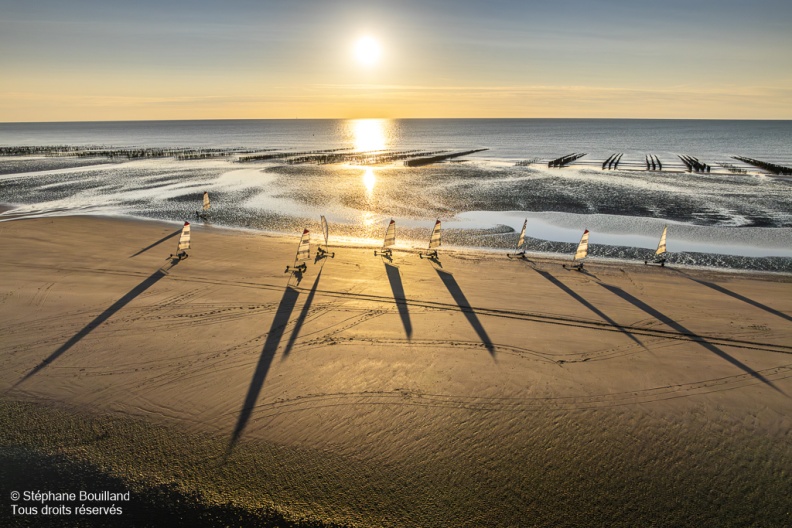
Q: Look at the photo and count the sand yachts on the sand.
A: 9